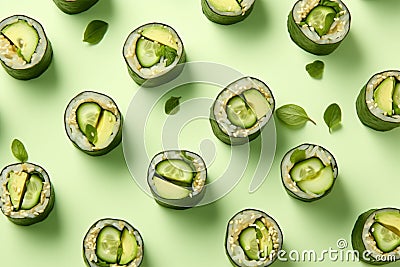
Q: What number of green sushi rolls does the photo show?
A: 14